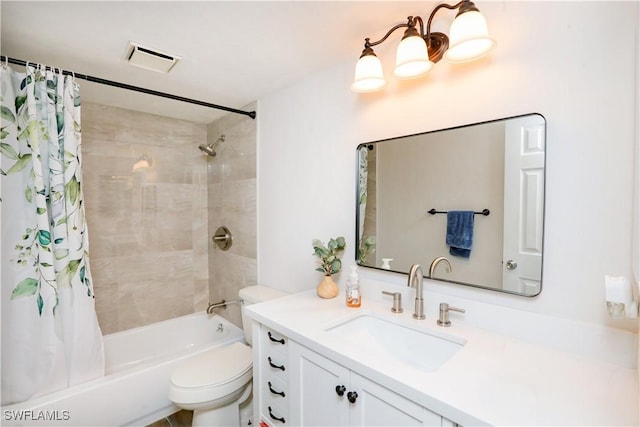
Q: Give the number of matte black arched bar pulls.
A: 4